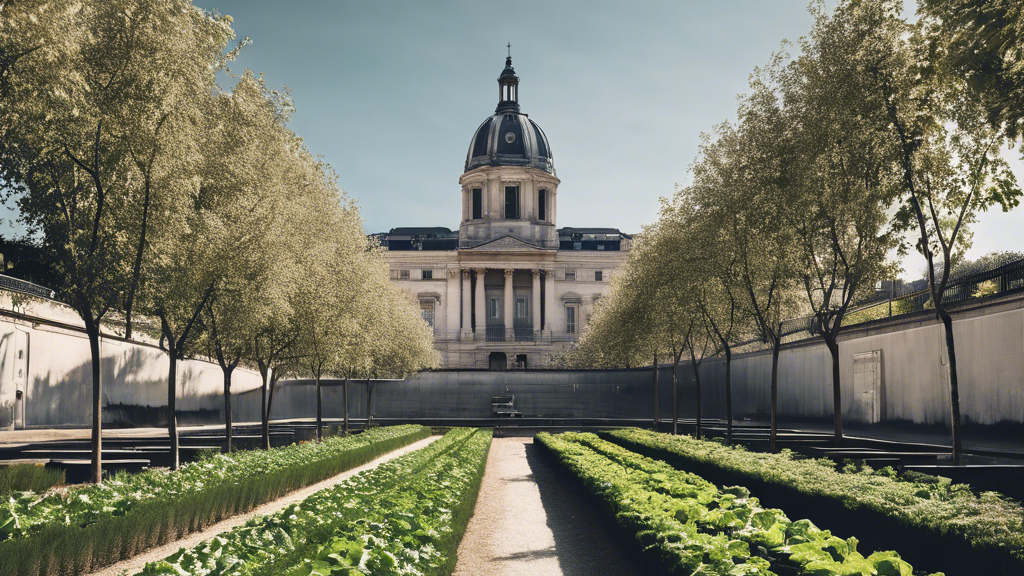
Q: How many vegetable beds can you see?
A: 4